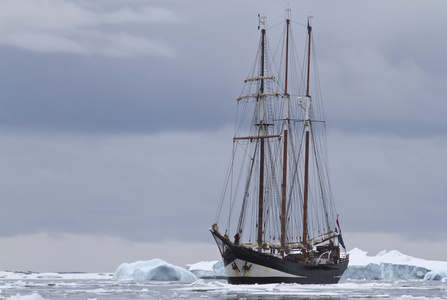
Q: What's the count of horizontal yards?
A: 3